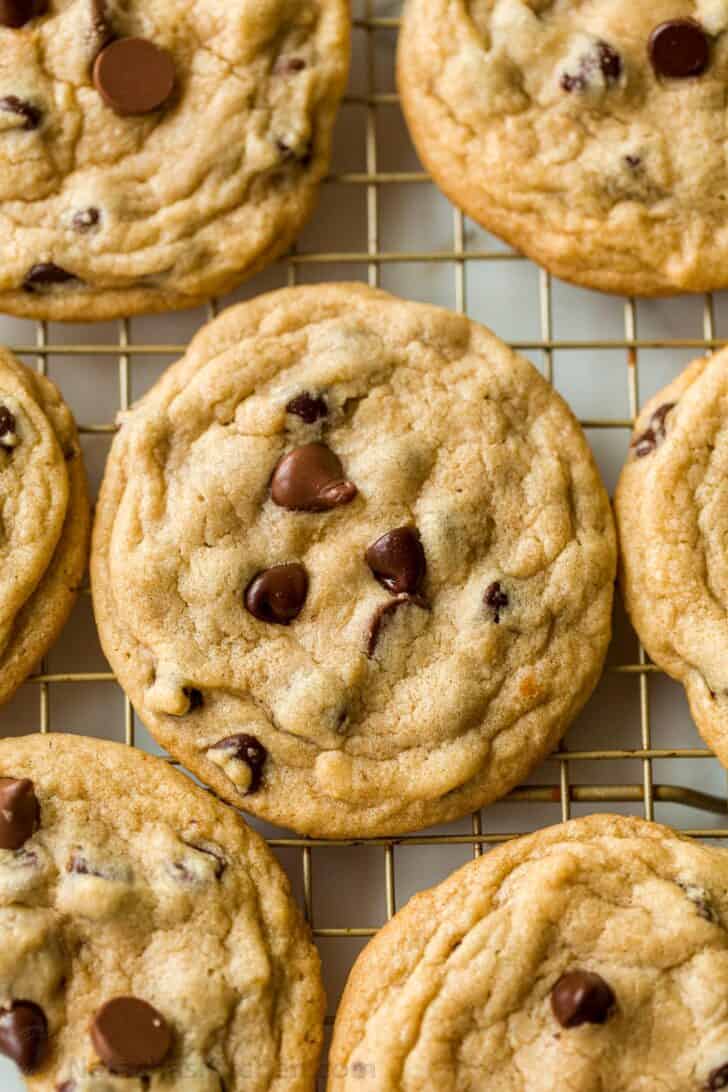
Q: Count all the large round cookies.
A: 7